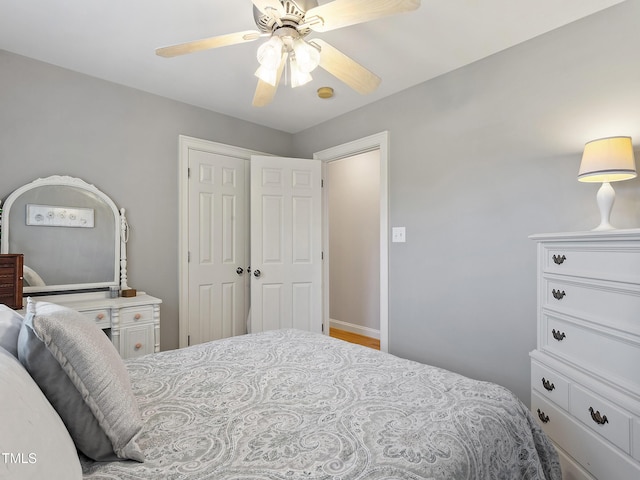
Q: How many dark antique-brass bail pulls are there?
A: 6